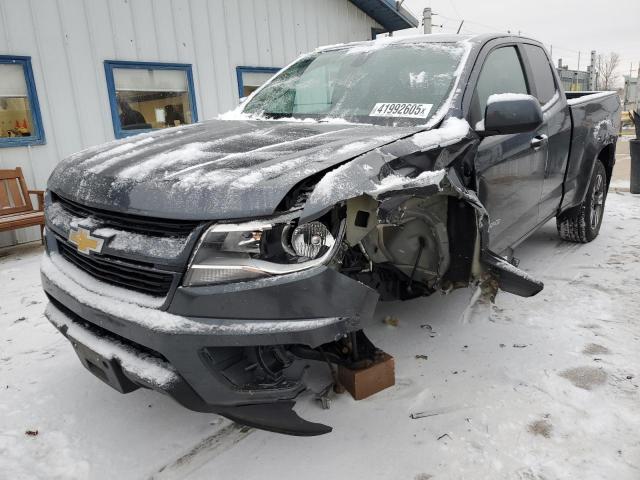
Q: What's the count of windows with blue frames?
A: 3